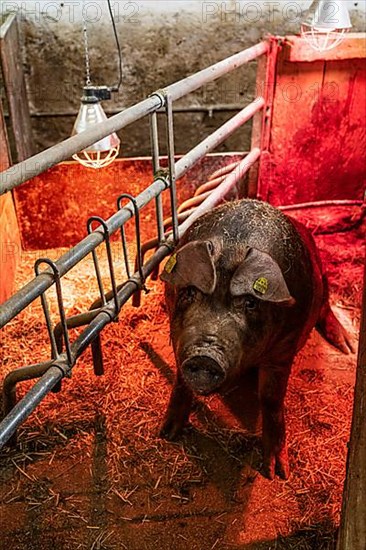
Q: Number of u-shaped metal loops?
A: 3